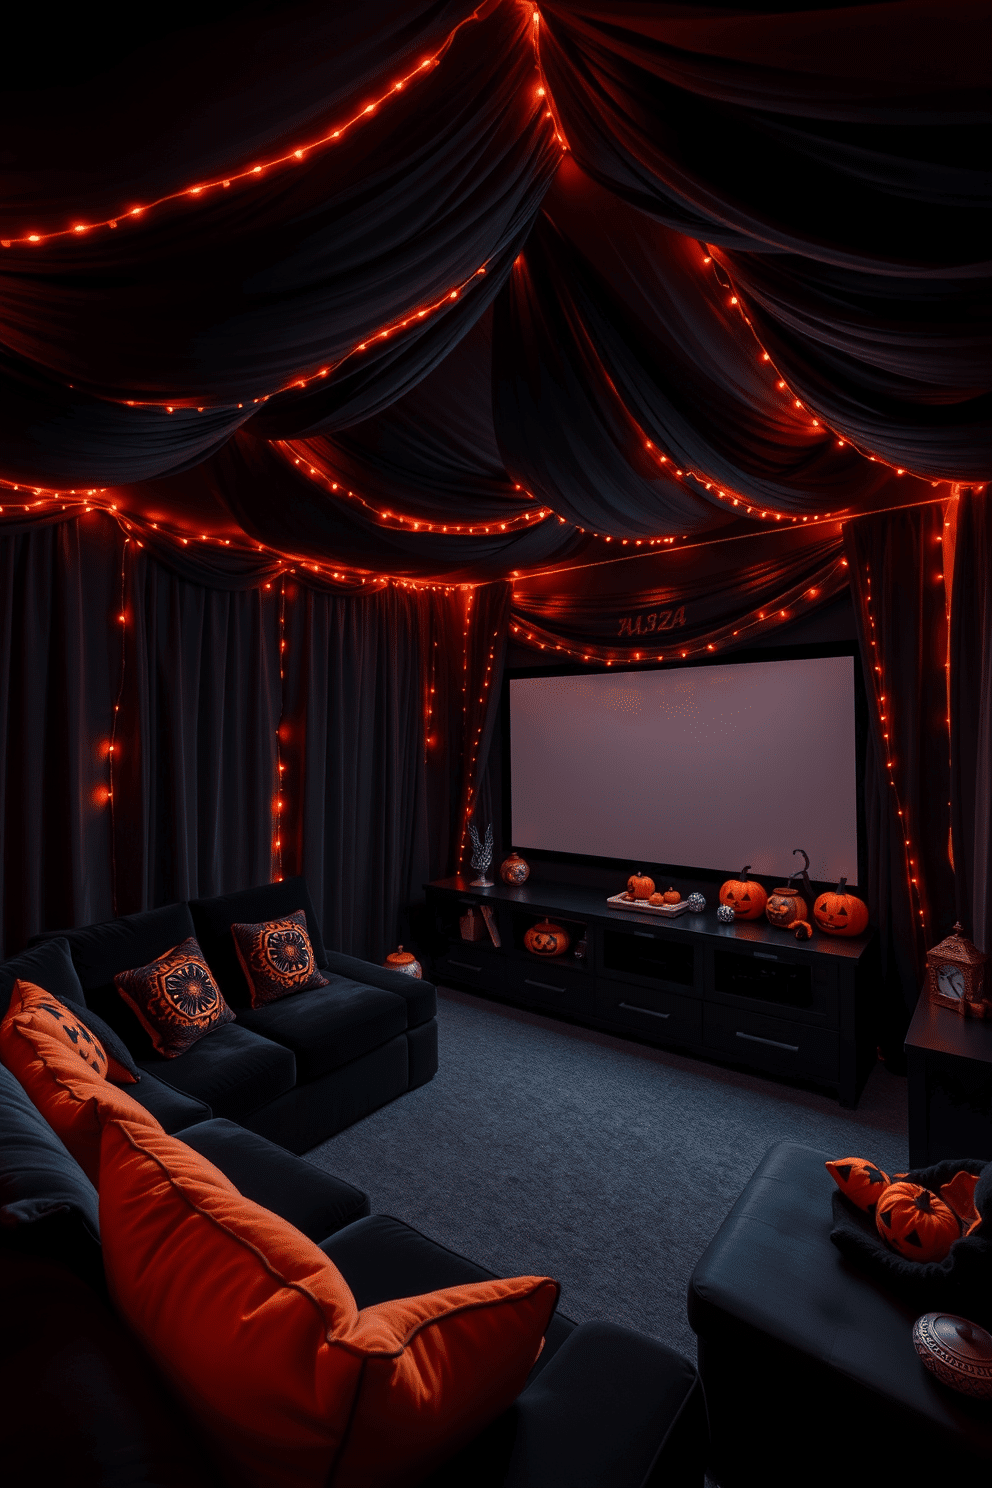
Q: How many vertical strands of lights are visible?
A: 7